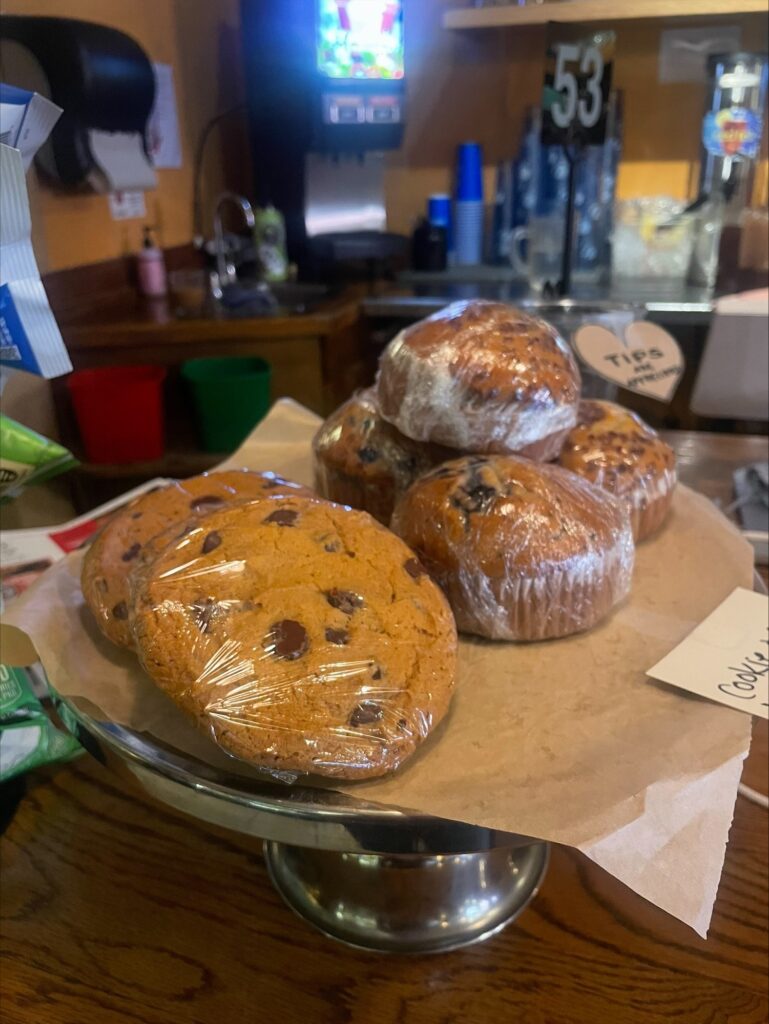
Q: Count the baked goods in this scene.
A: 6